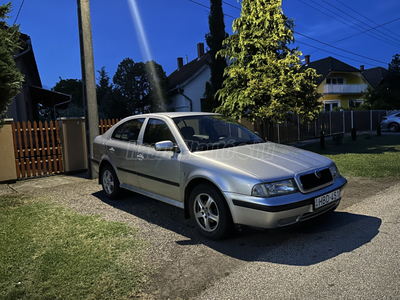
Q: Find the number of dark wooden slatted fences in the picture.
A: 1